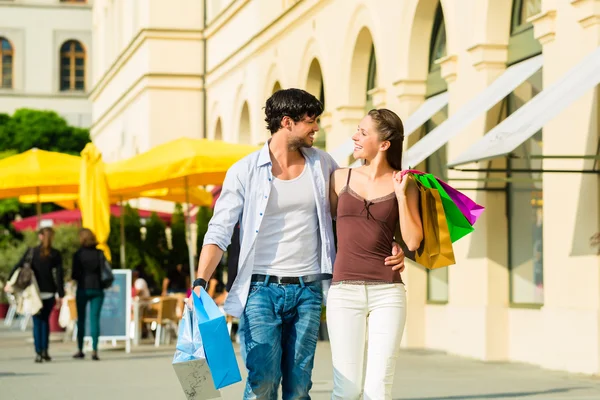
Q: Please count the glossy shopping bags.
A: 5